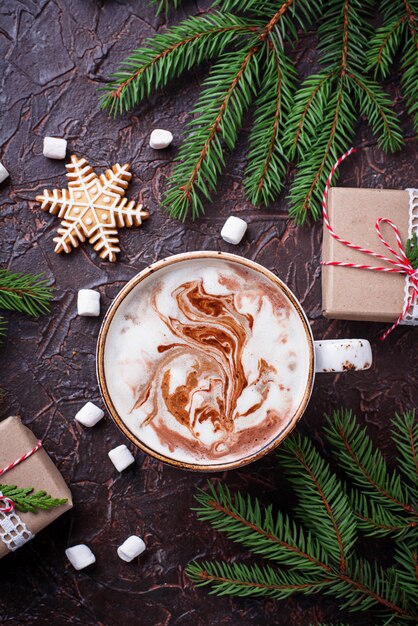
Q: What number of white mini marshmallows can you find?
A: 9